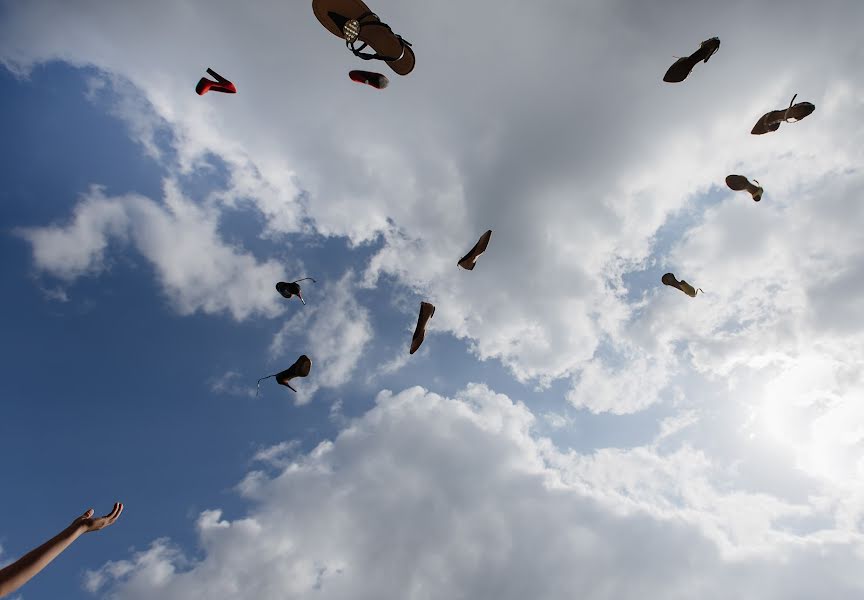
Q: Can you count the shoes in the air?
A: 11